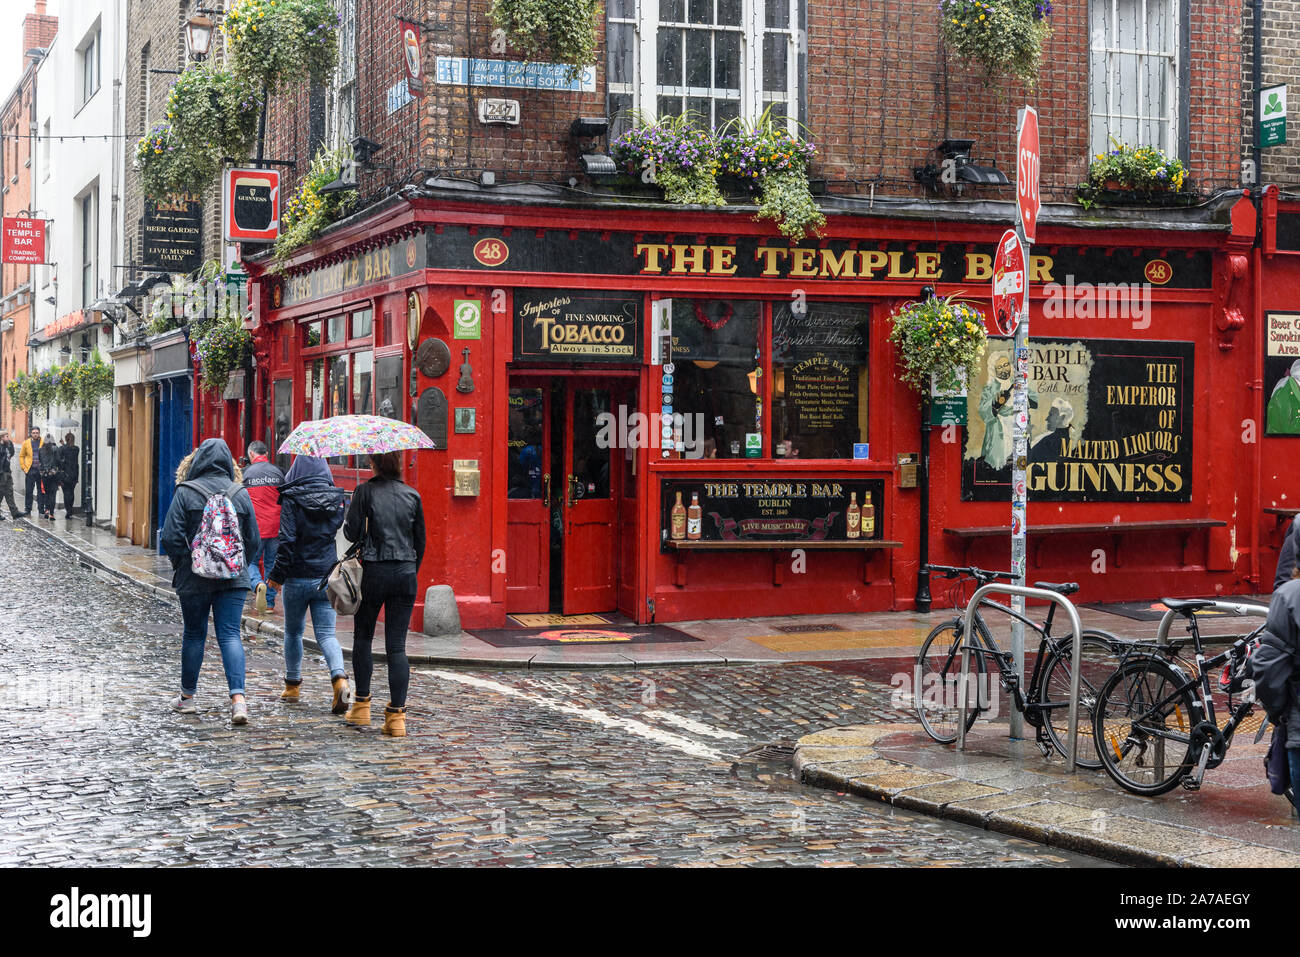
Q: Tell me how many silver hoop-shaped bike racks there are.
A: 2